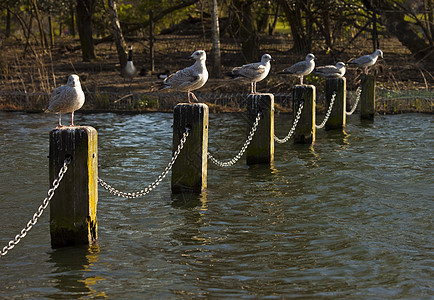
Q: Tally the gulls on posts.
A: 6